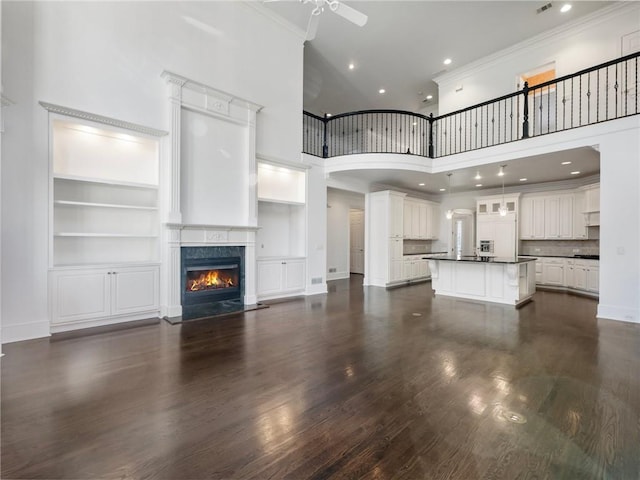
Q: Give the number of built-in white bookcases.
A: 2